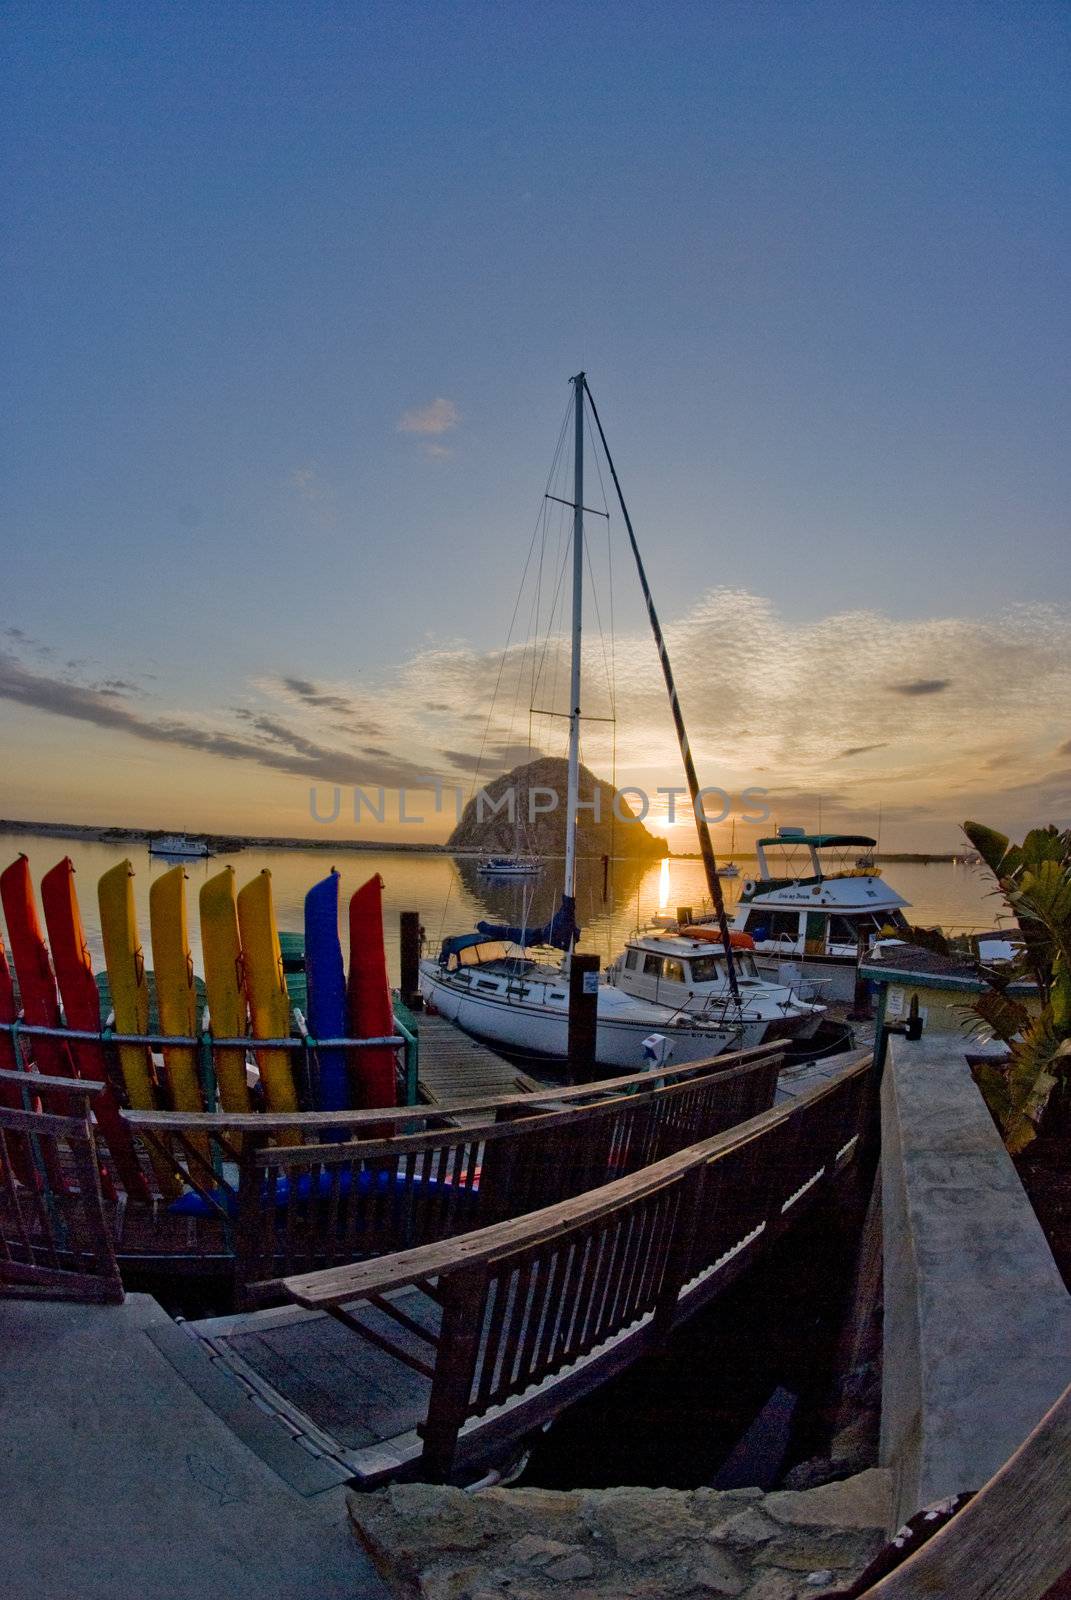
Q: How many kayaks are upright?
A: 9